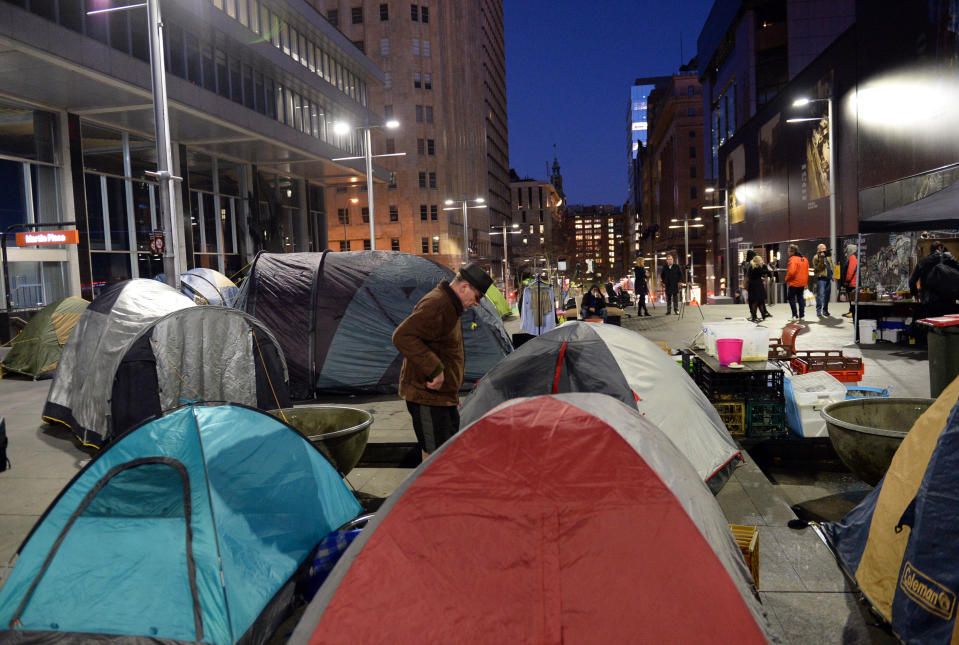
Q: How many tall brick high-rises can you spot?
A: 2